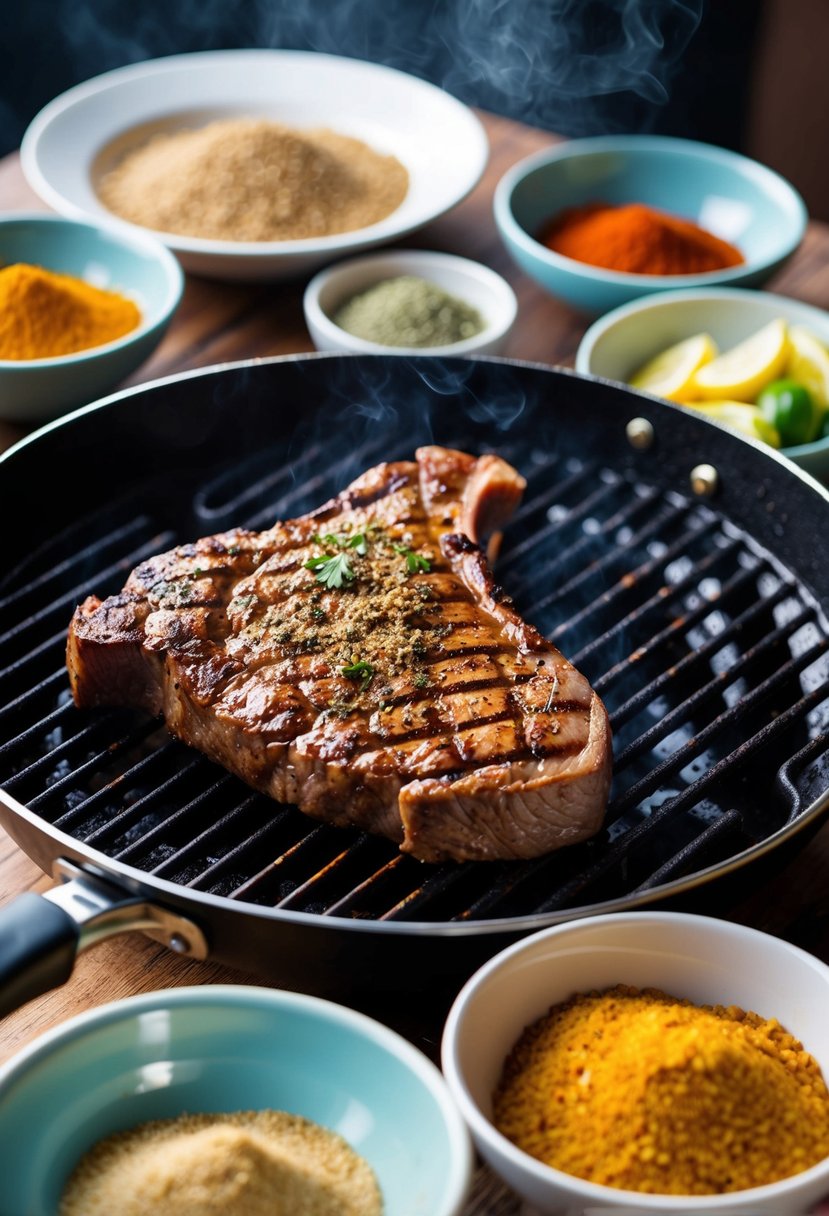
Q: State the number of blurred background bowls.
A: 5